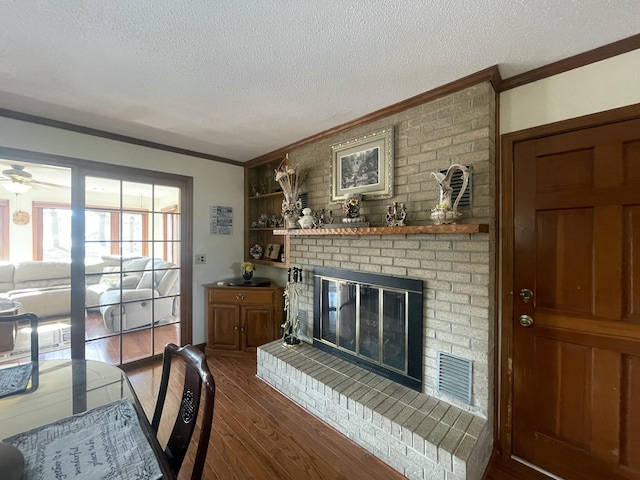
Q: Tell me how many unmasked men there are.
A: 0